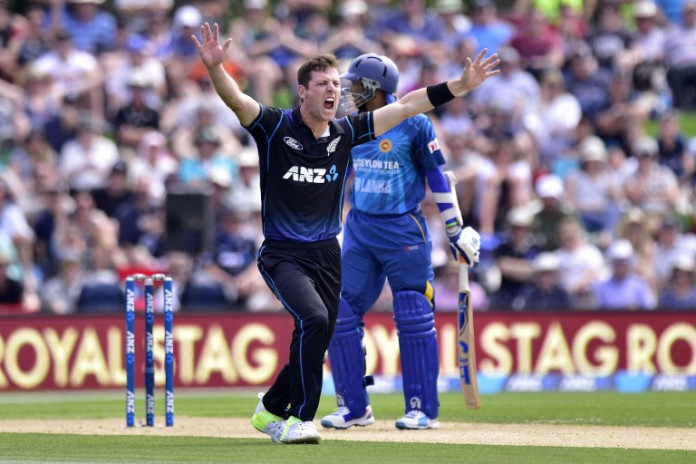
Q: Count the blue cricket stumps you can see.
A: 3